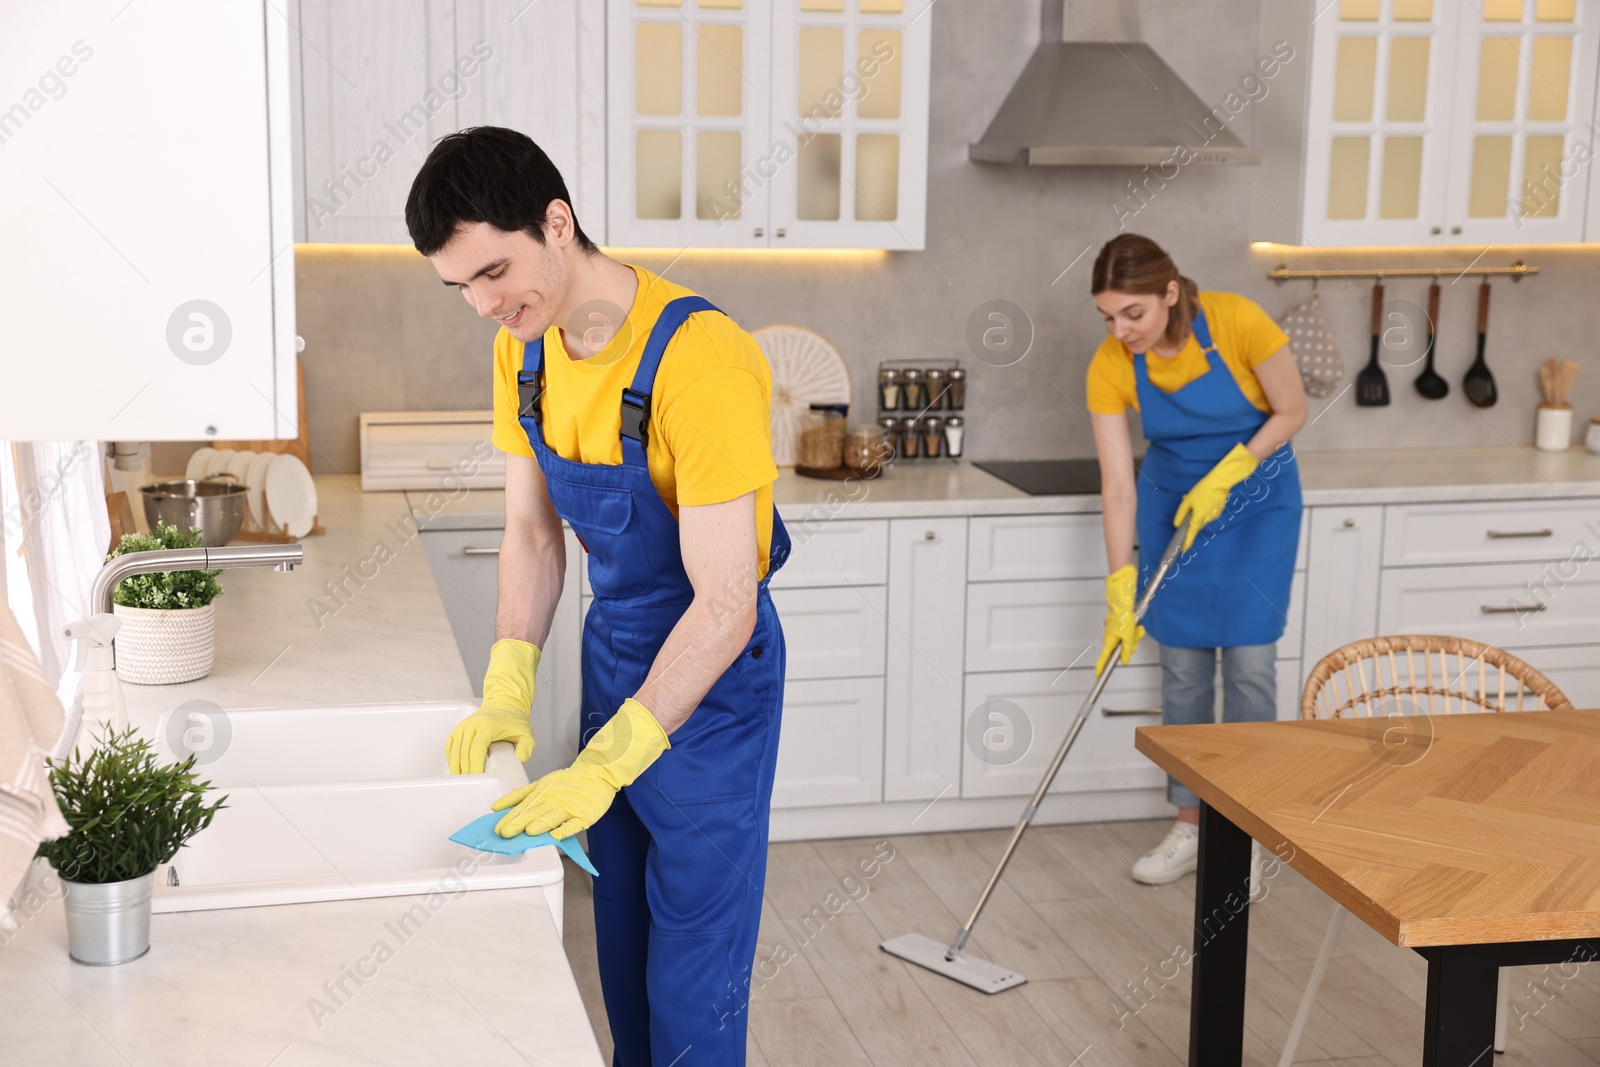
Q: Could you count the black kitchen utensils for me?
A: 3